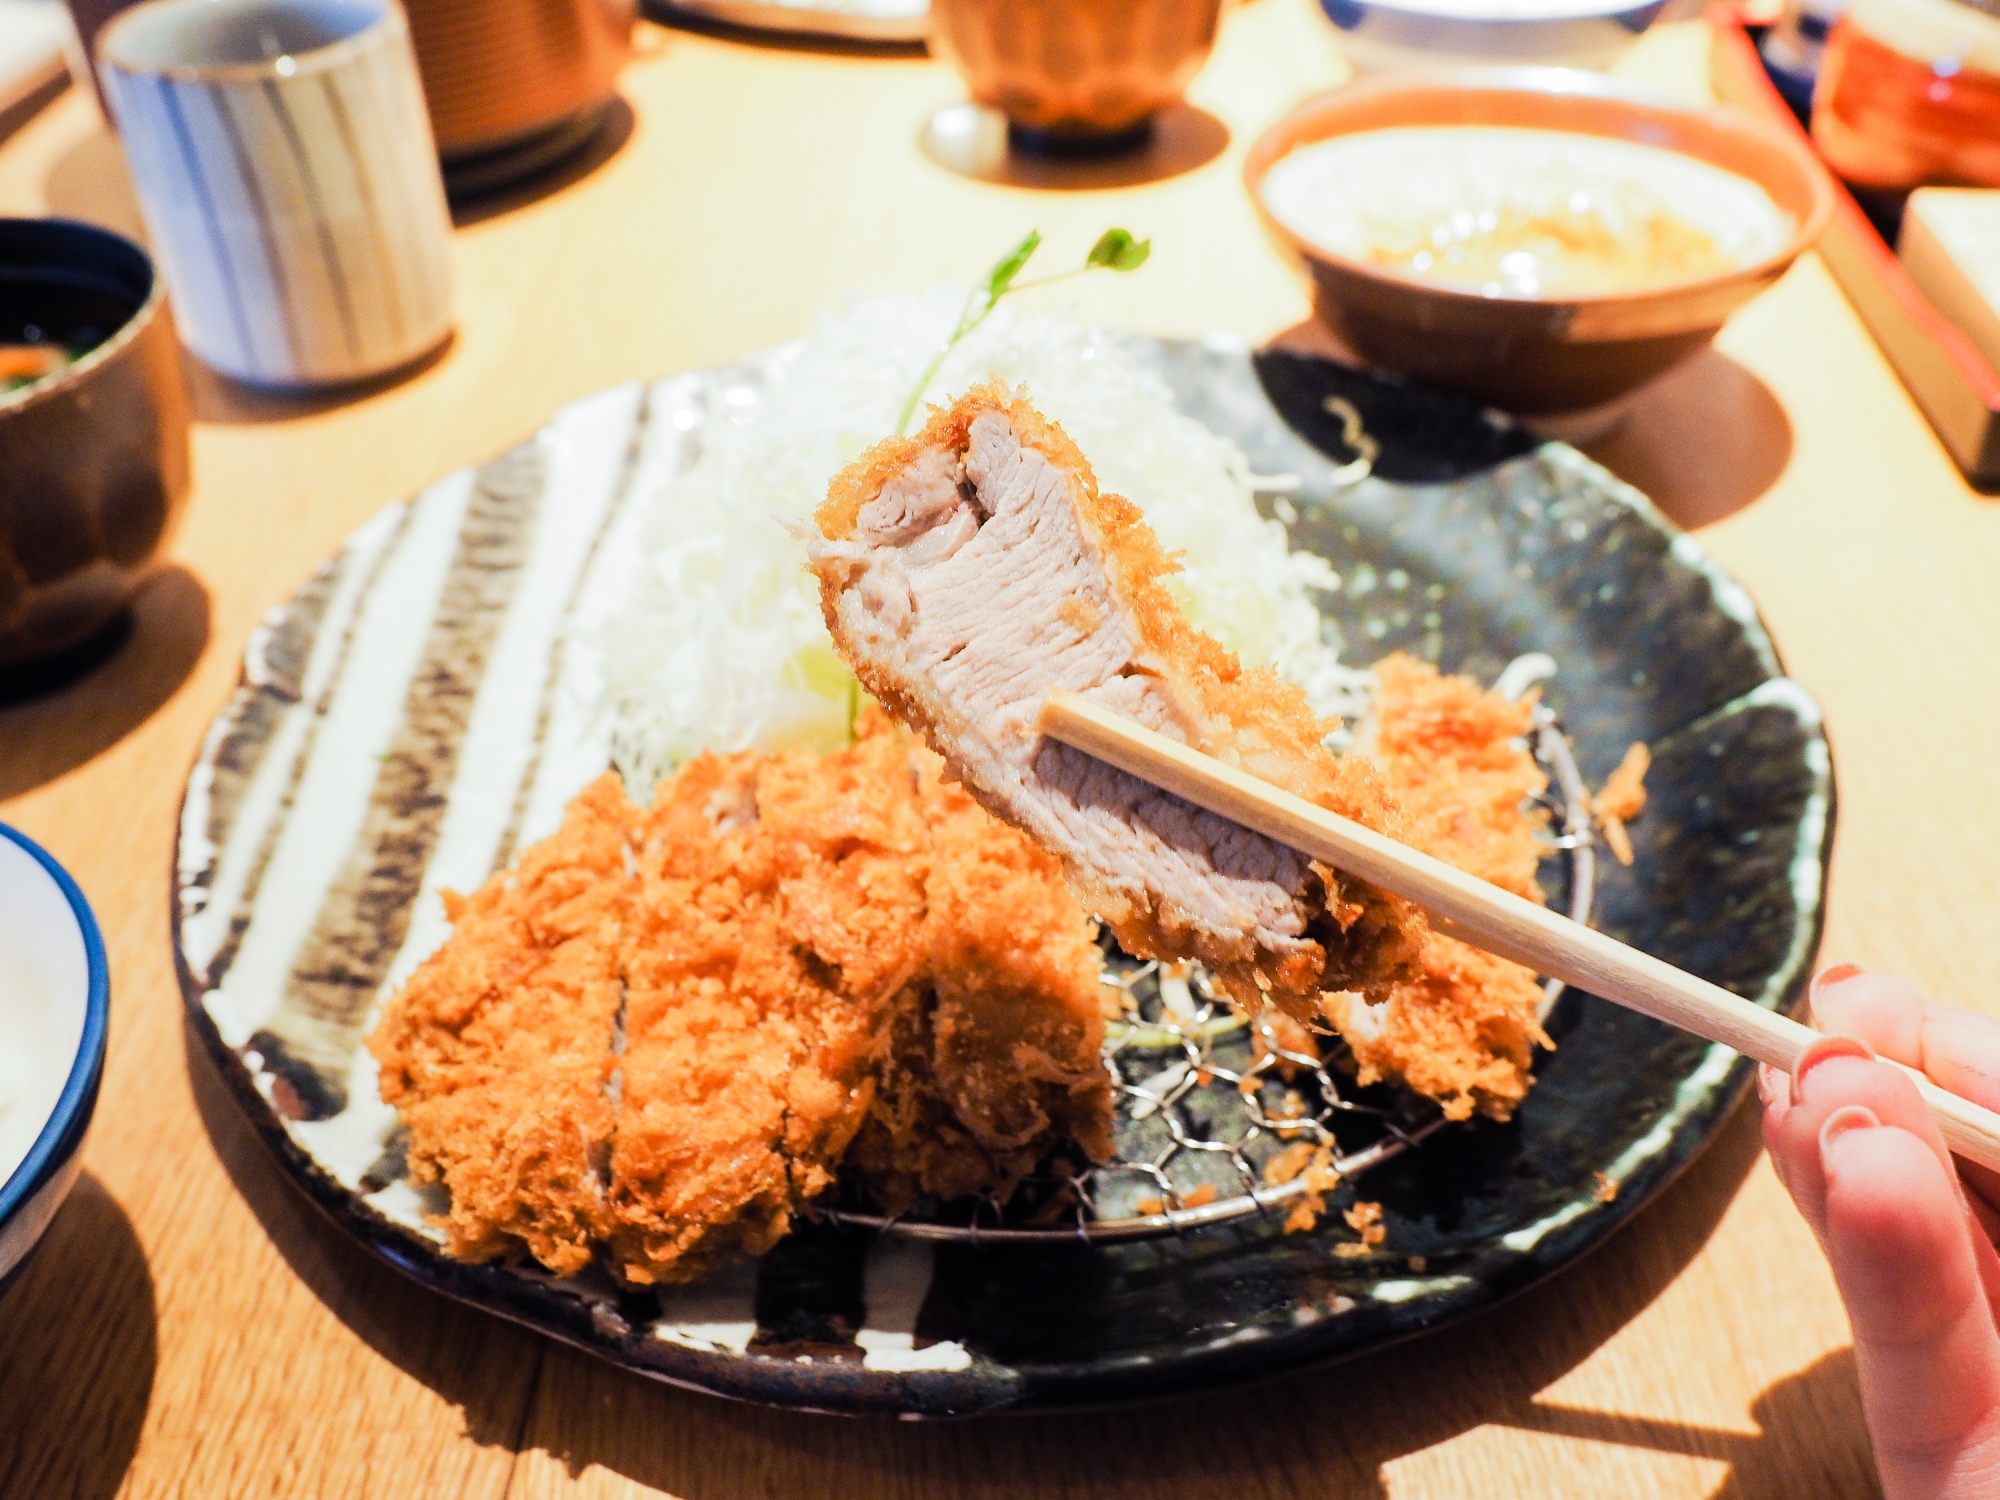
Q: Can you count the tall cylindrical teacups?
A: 1